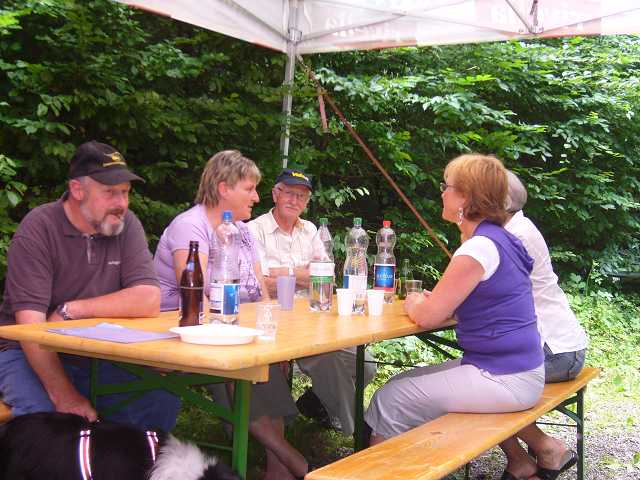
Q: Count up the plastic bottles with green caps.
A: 2